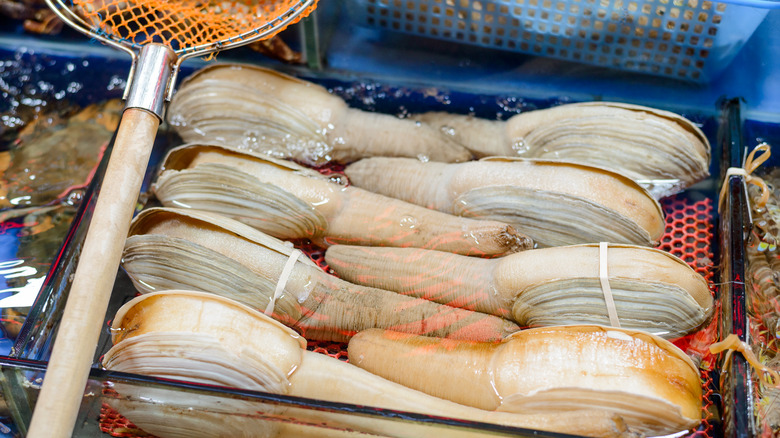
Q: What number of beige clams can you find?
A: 8